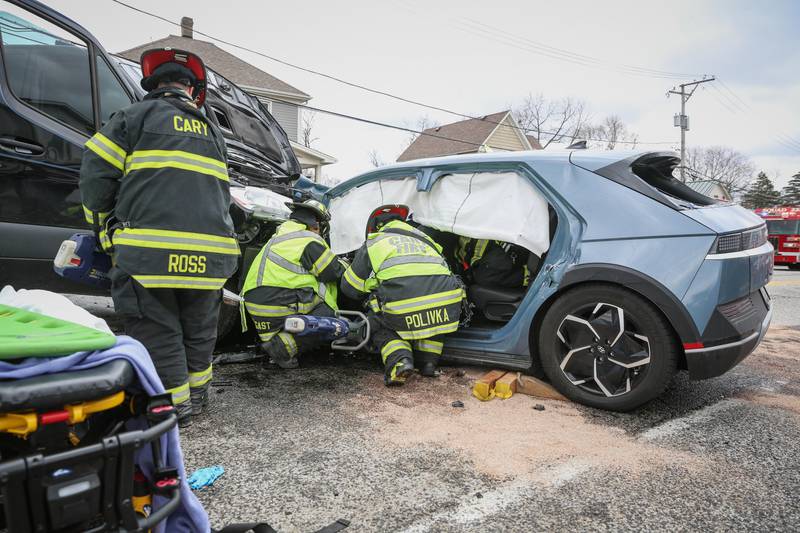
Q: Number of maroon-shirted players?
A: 0